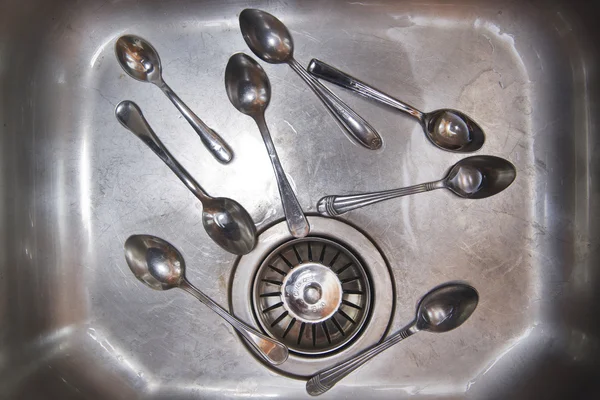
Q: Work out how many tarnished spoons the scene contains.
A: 8